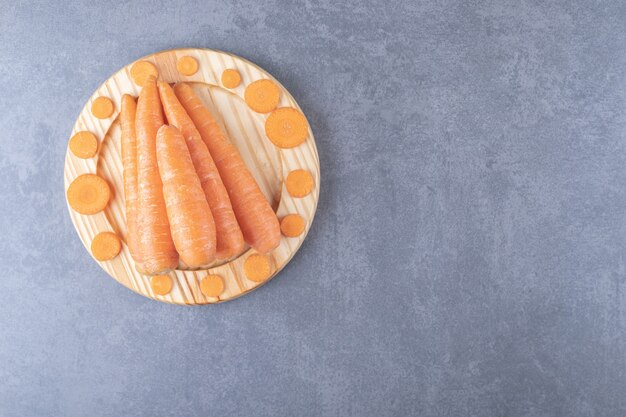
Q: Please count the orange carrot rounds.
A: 14